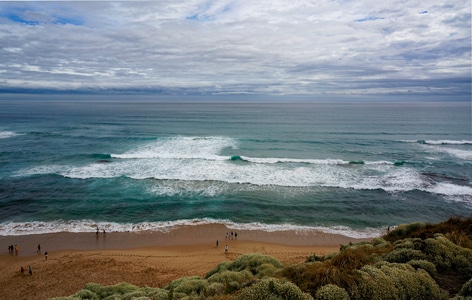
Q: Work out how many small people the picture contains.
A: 15